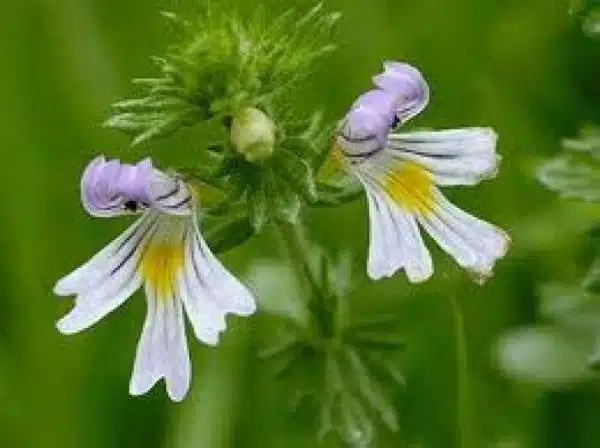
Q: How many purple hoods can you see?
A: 2